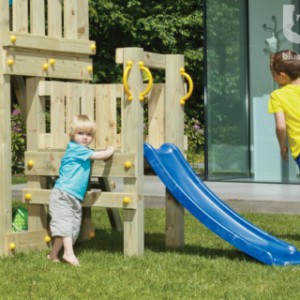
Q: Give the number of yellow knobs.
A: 13